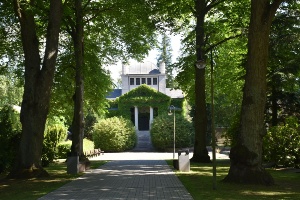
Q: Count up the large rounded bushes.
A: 2